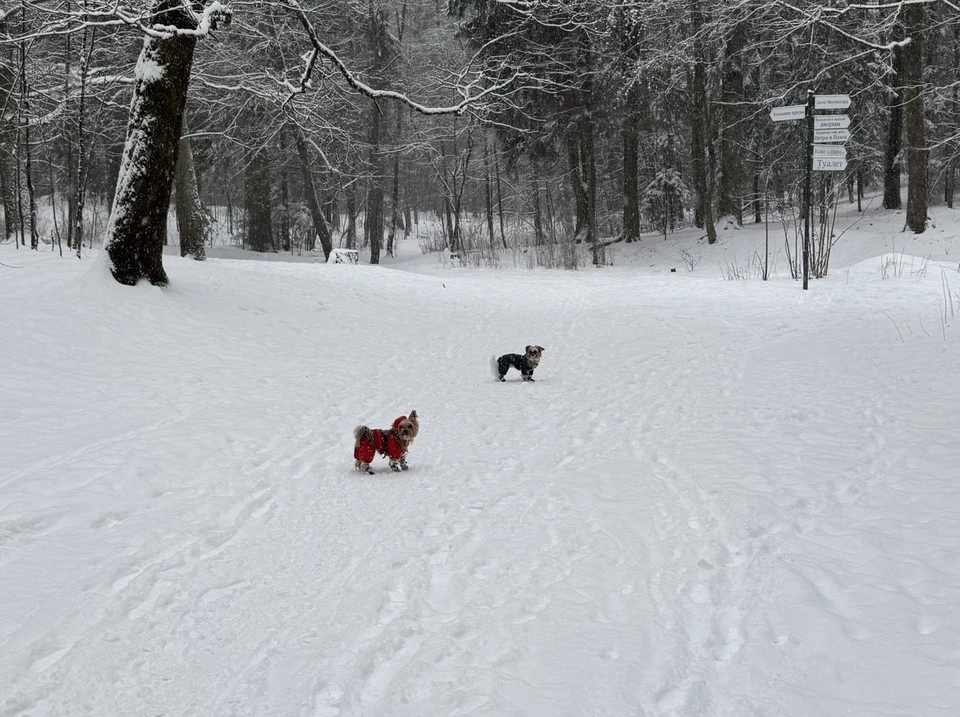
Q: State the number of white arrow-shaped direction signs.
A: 6